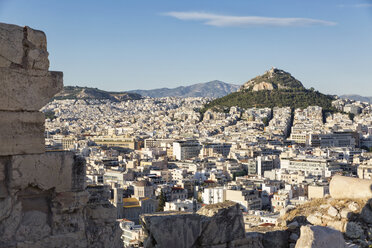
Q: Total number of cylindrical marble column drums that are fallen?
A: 1